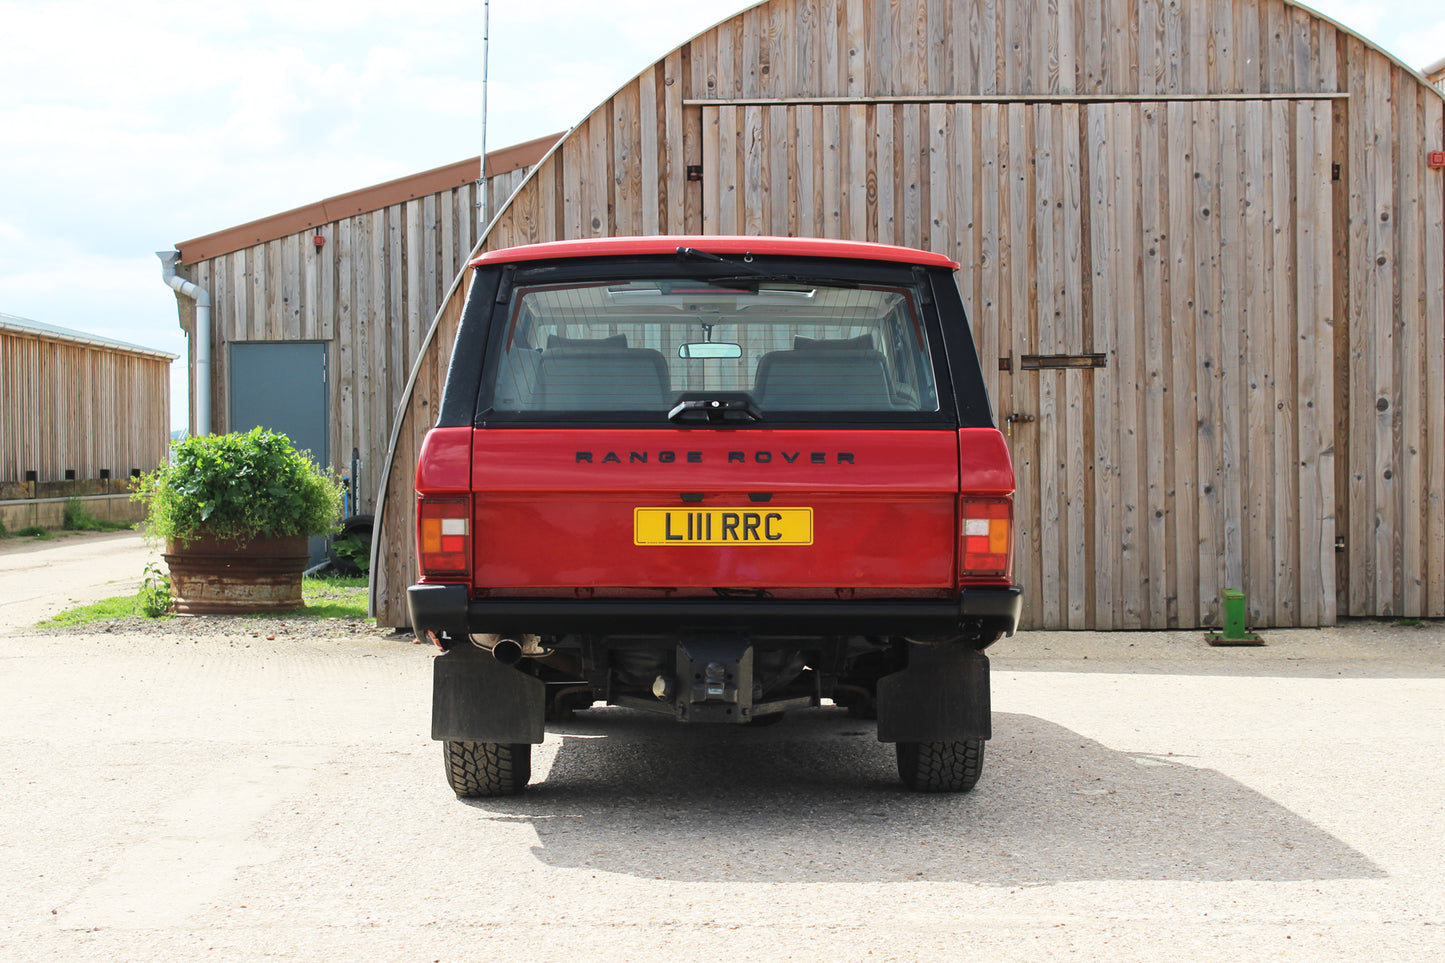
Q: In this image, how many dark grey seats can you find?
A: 2